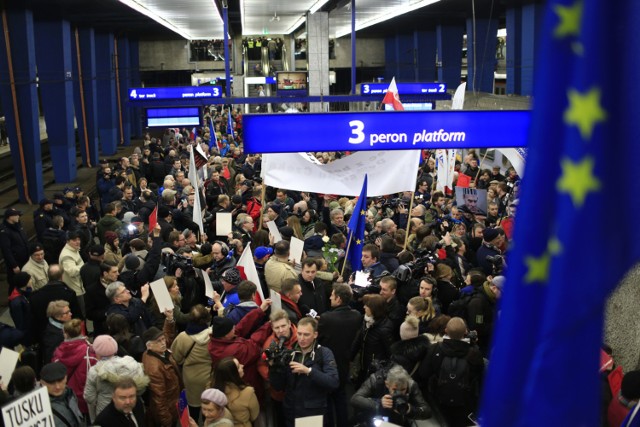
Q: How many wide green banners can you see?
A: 0